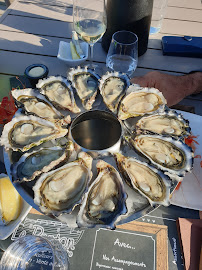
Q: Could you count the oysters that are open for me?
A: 12